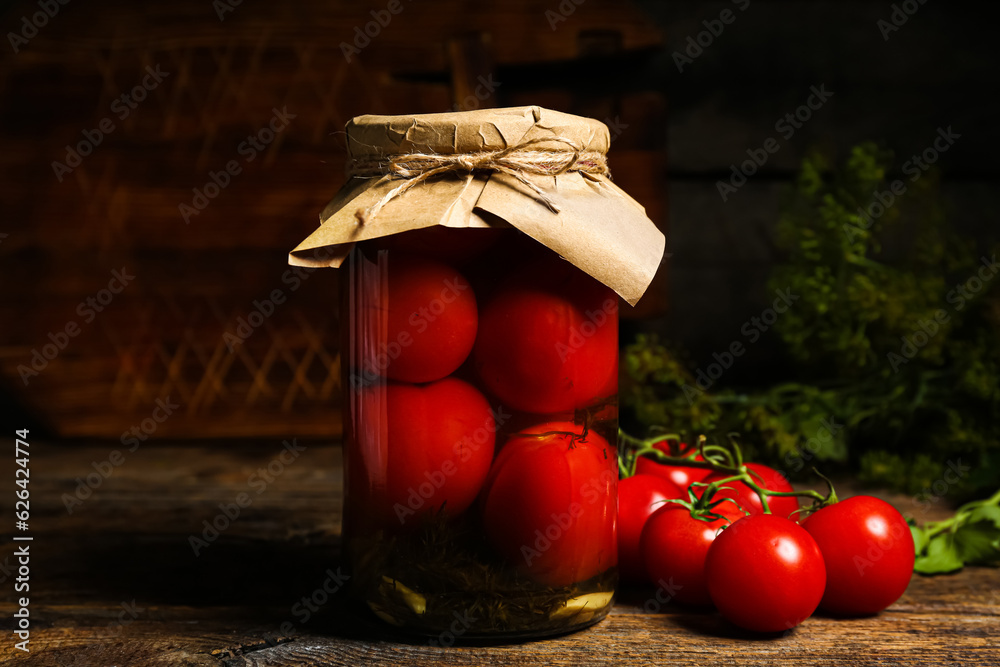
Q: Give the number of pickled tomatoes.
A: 4